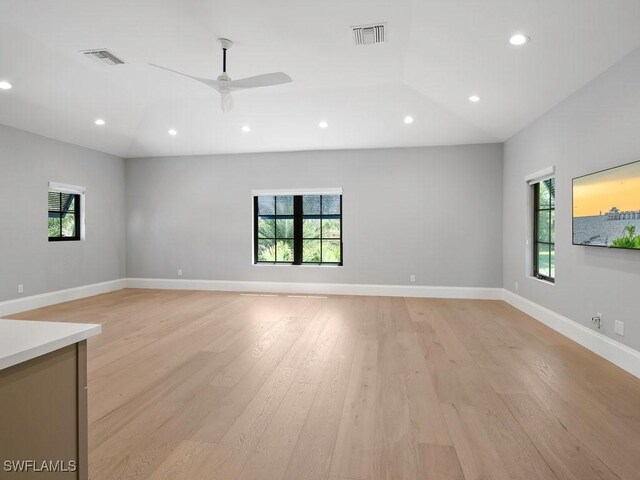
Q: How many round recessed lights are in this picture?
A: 8